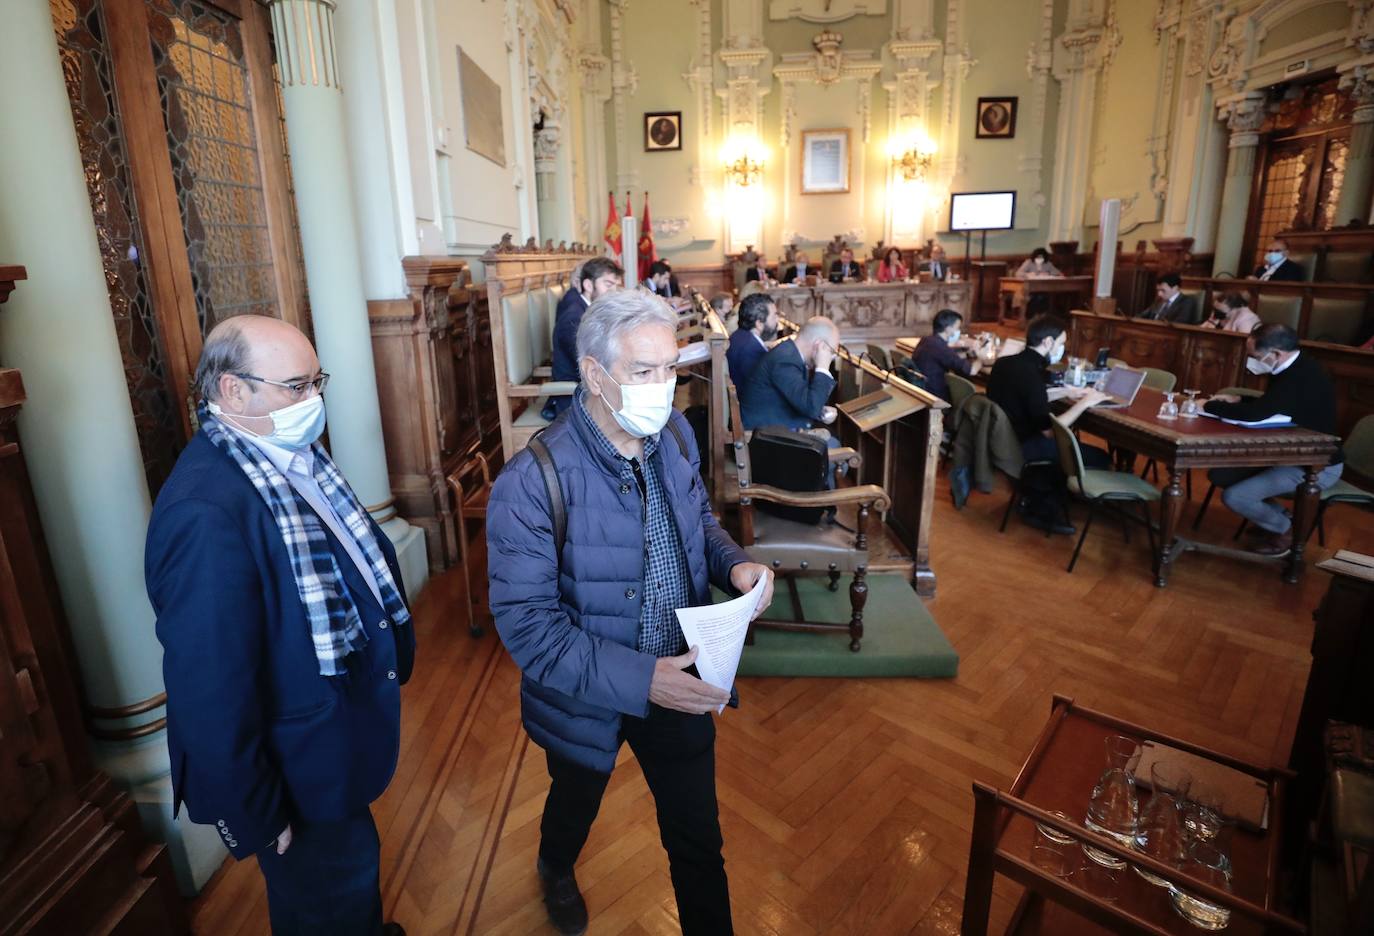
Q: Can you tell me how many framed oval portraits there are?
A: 2